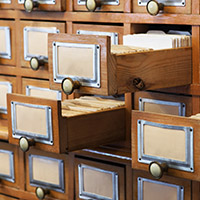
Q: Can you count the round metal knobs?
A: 8